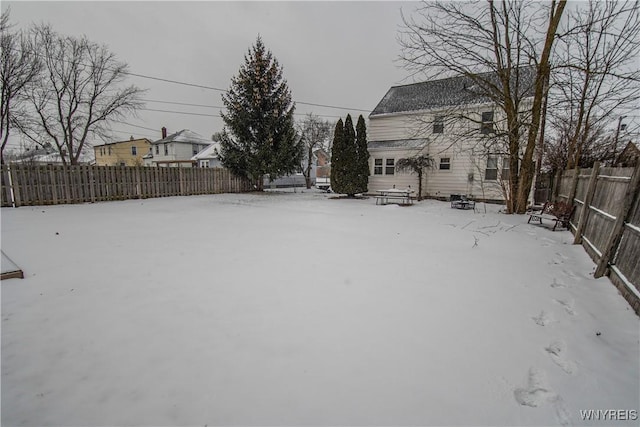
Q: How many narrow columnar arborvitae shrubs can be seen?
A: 3